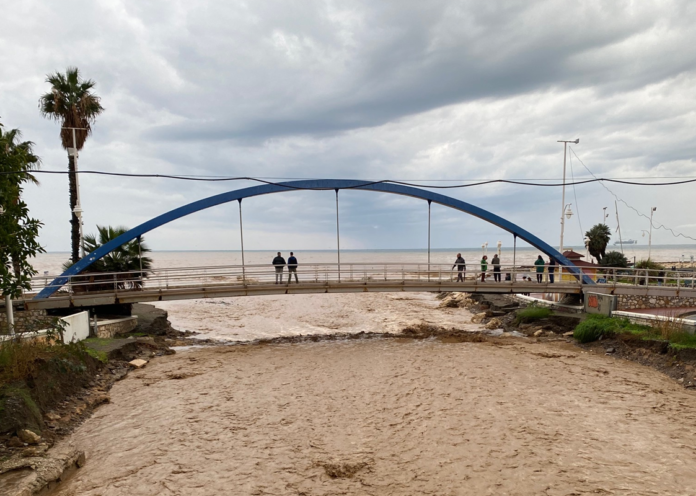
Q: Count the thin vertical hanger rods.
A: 5